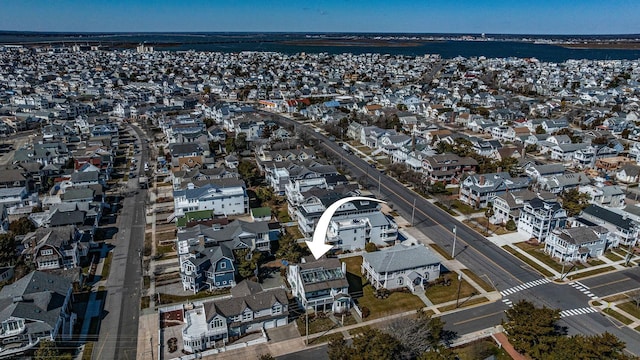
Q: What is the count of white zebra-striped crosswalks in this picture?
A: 4